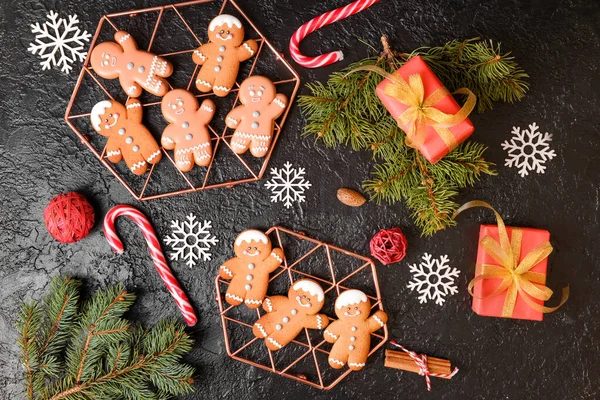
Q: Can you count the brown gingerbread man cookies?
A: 8